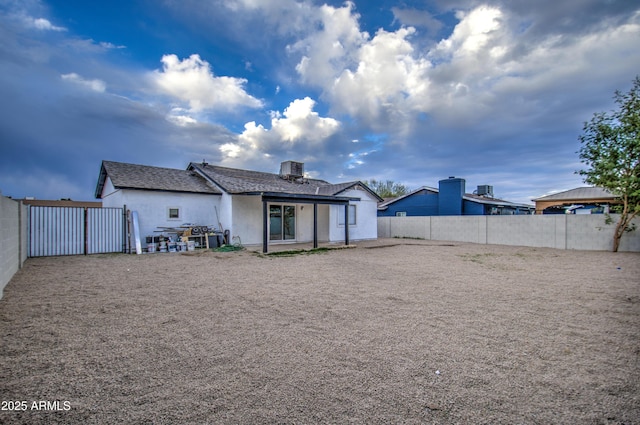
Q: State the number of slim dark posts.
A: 3